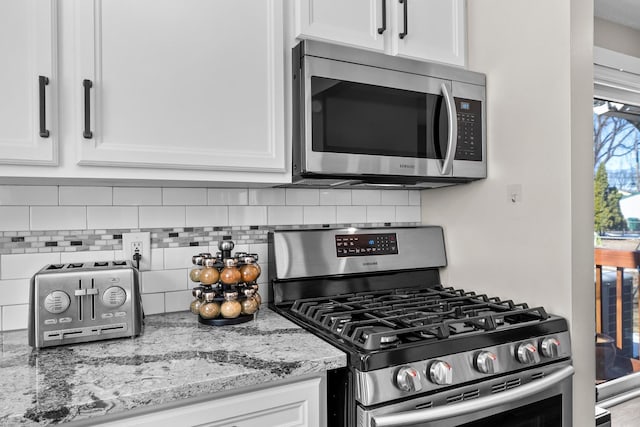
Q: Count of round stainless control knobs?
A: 5